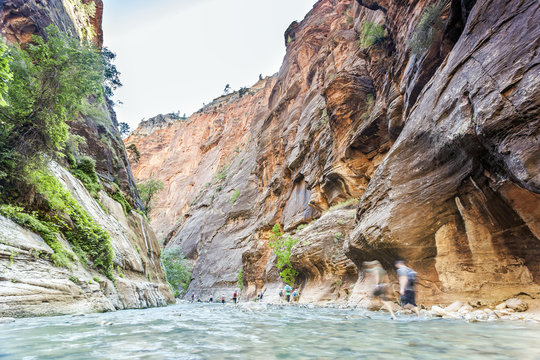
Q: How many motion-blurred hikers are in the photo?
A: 2